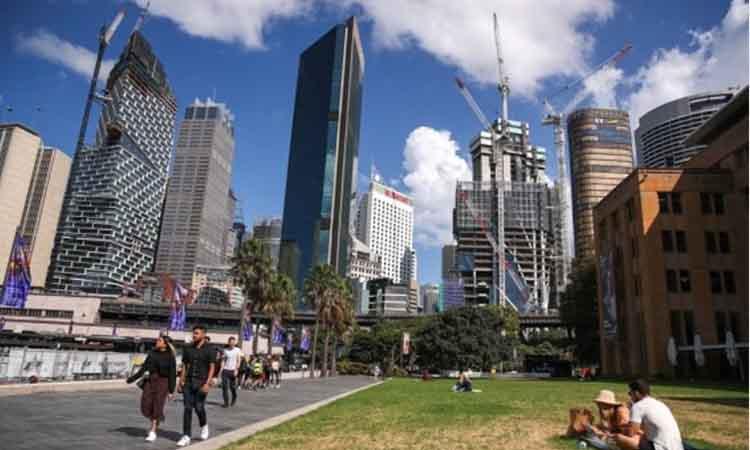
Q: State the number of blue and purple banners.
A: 6